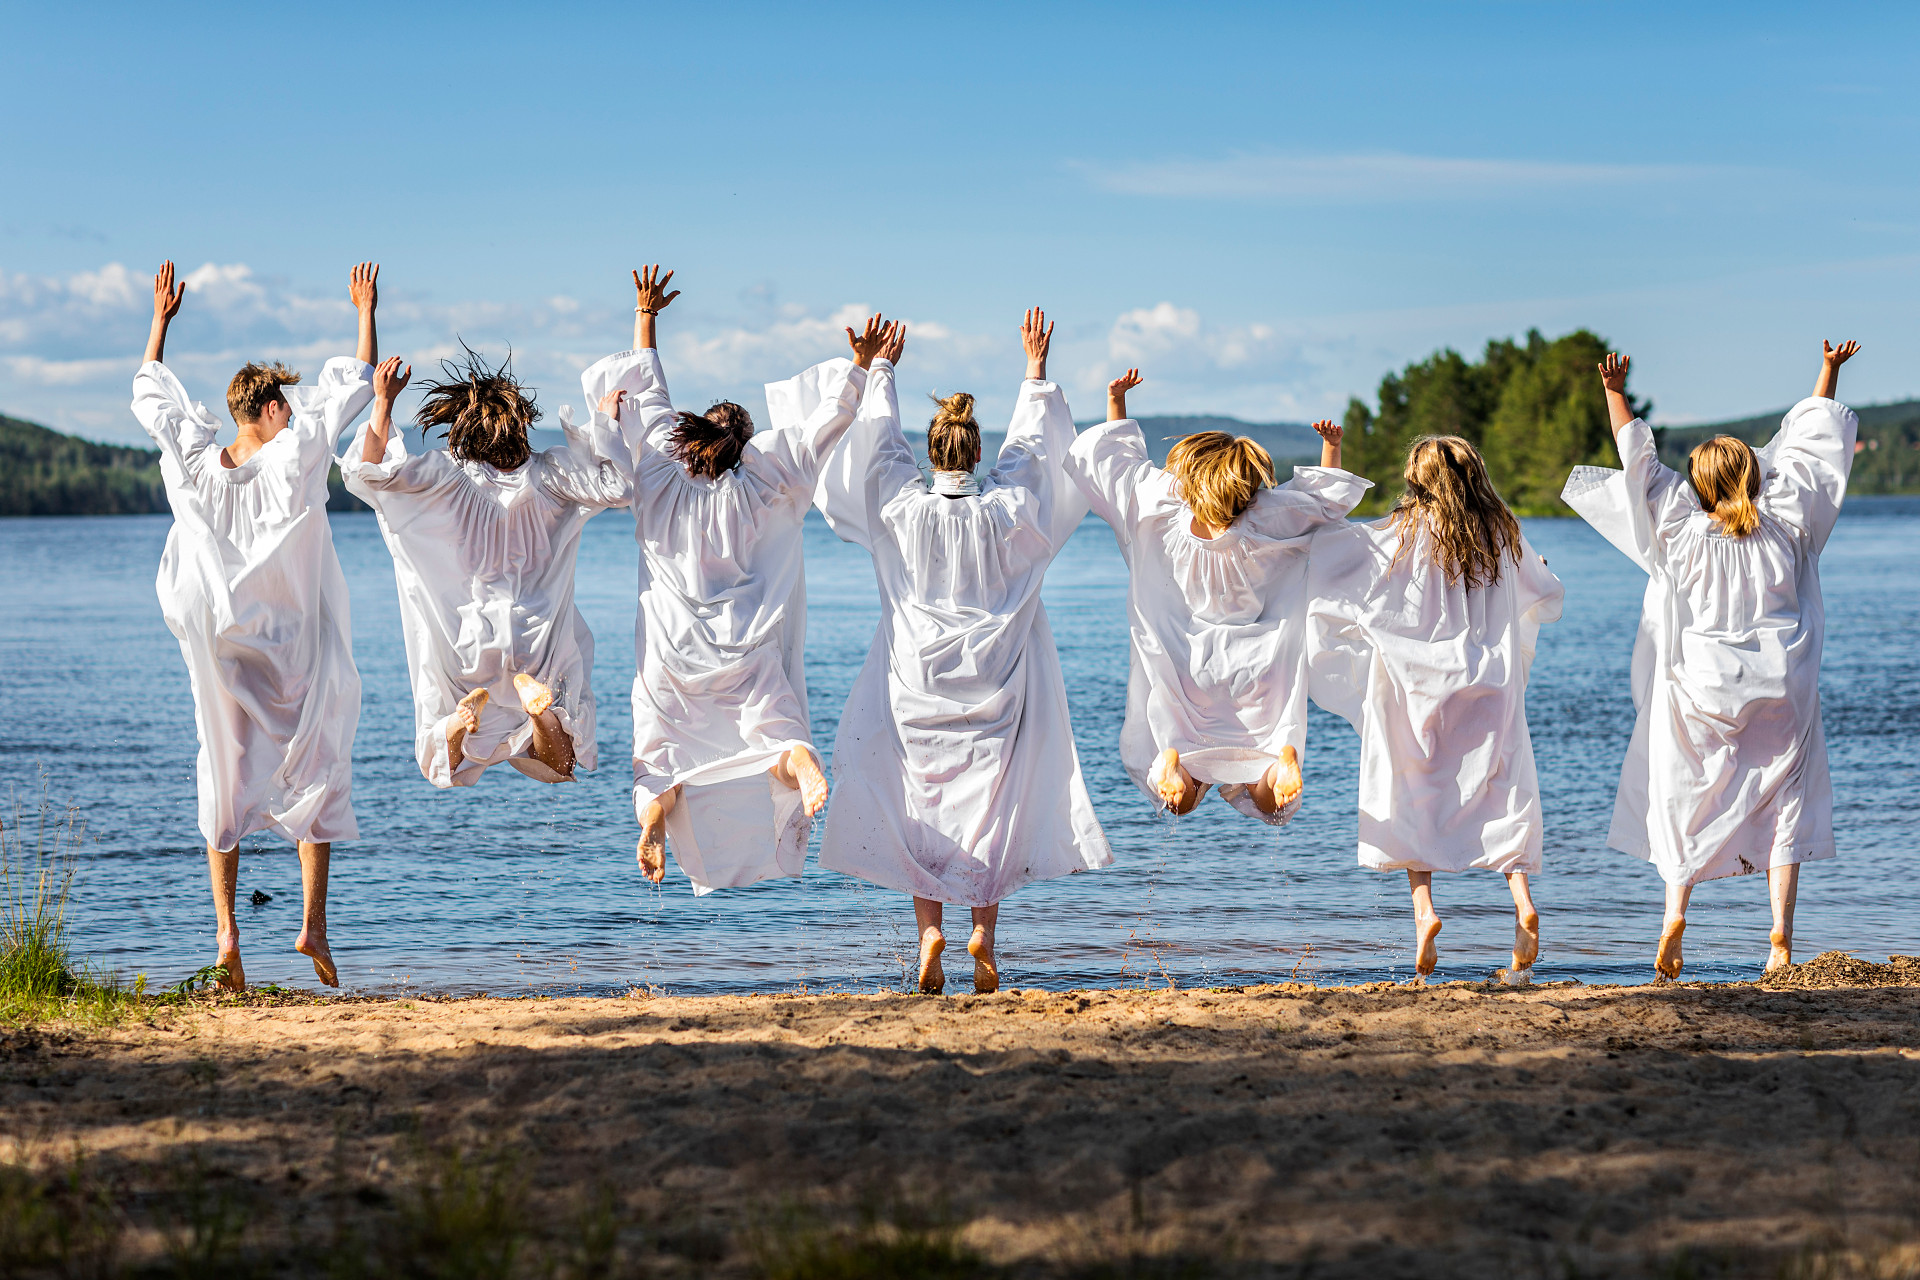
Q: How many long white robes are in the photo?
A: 7